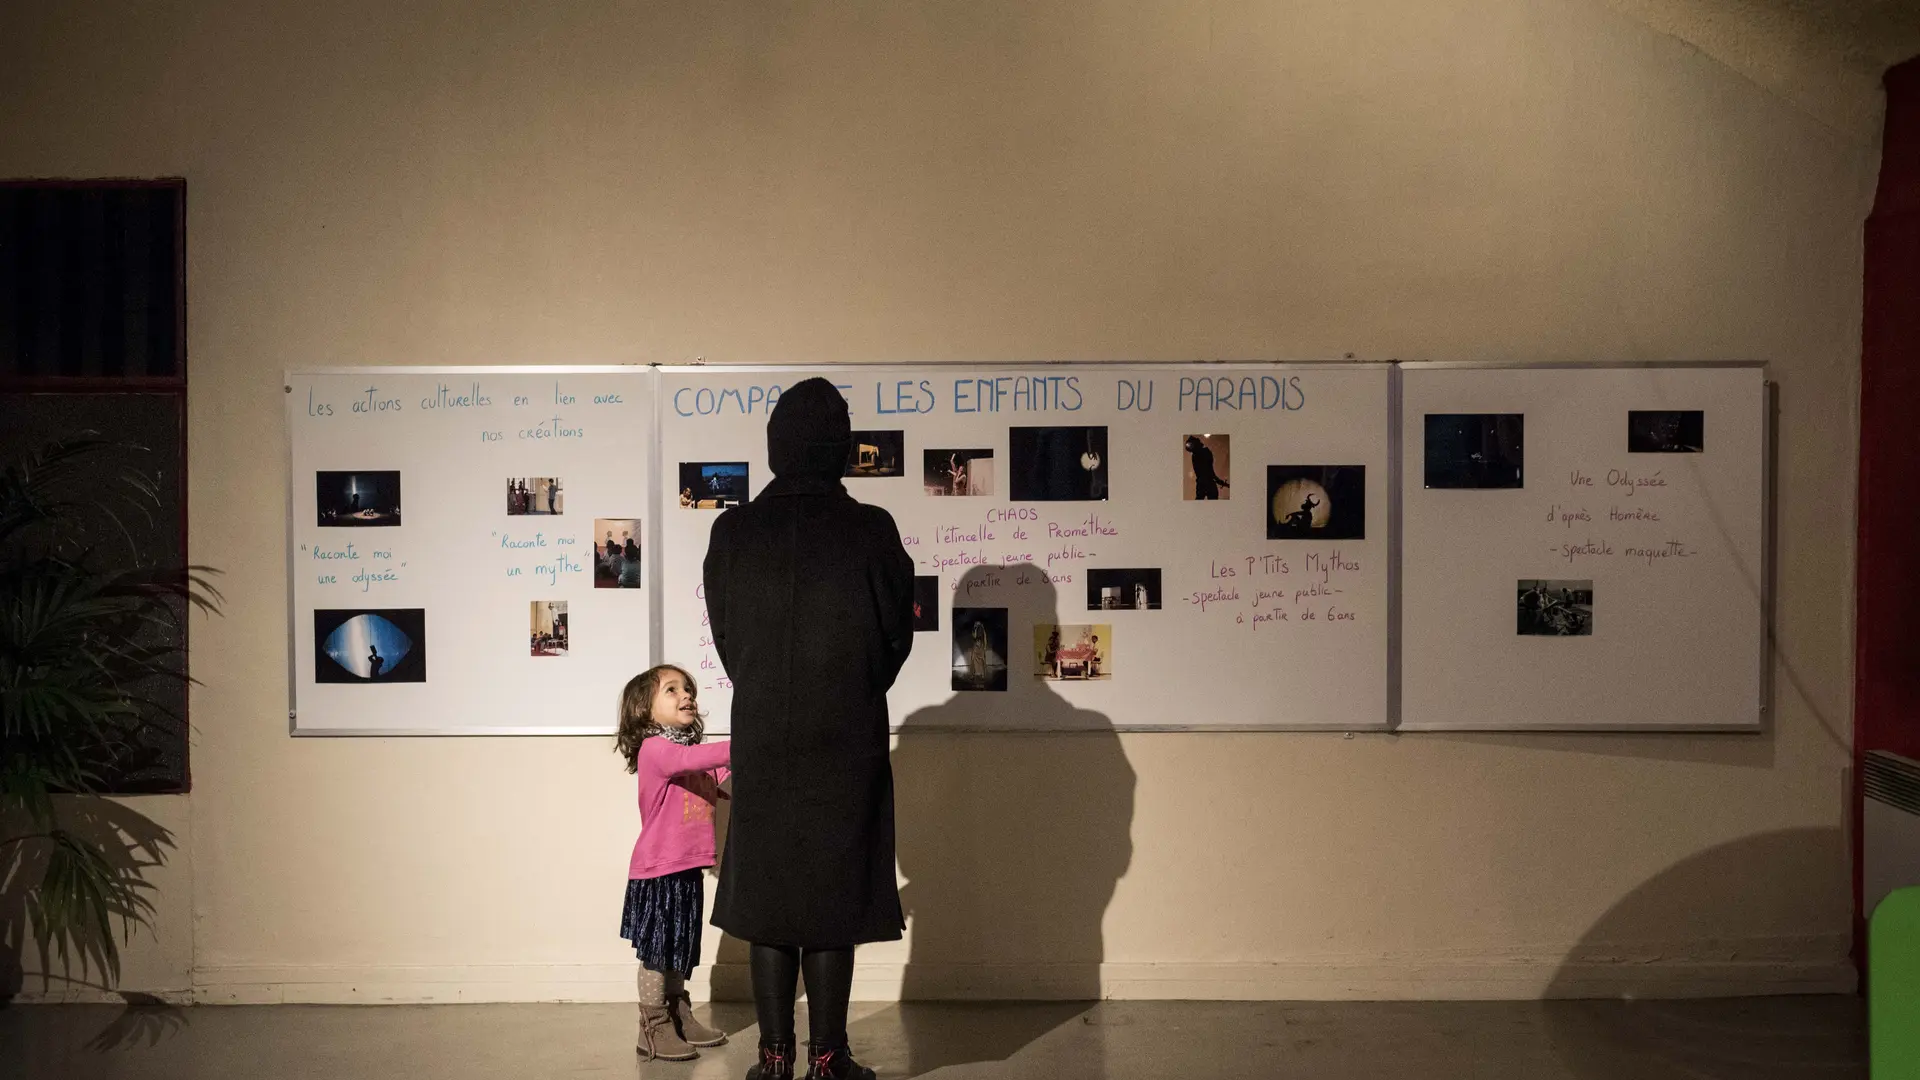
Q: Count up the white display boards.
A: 3